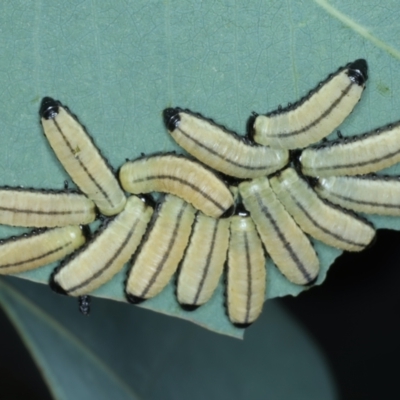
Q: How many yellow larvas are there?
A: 14